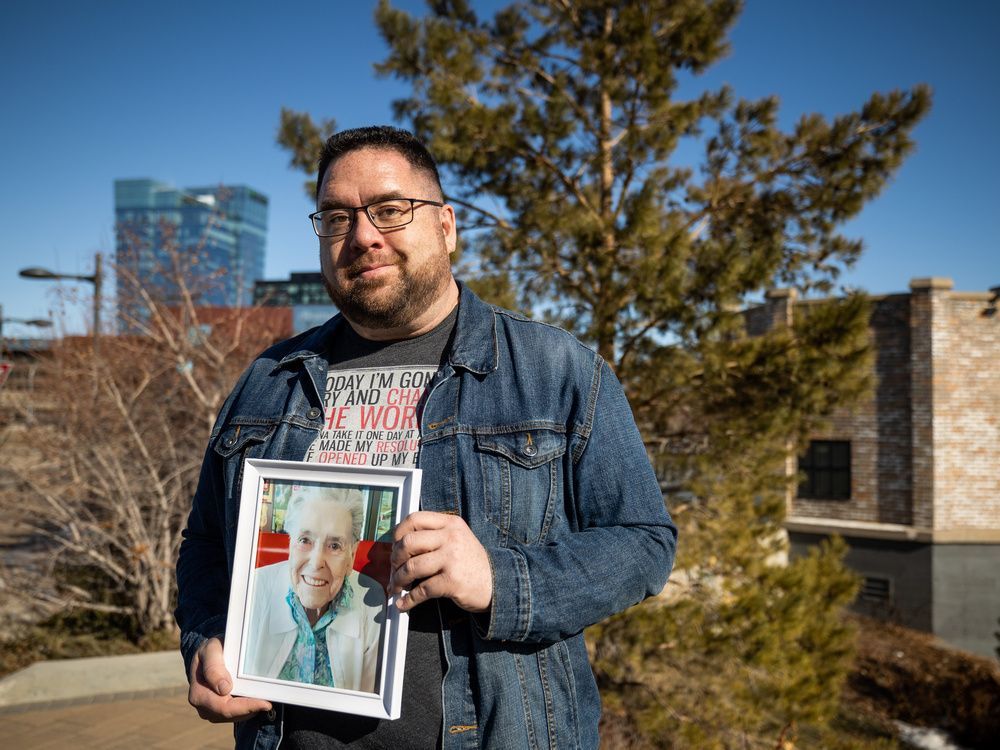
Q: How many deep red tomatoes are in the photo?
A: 0